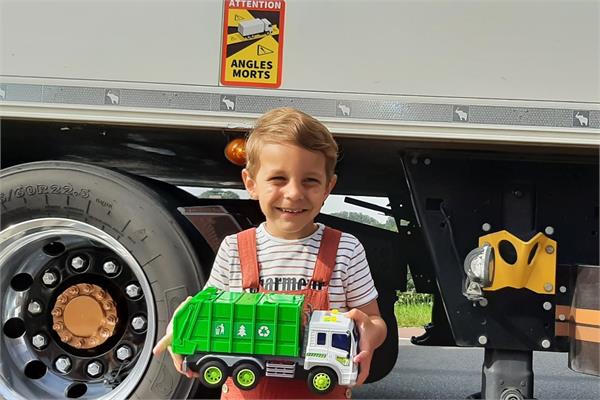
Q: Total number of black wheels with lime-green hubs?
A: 3